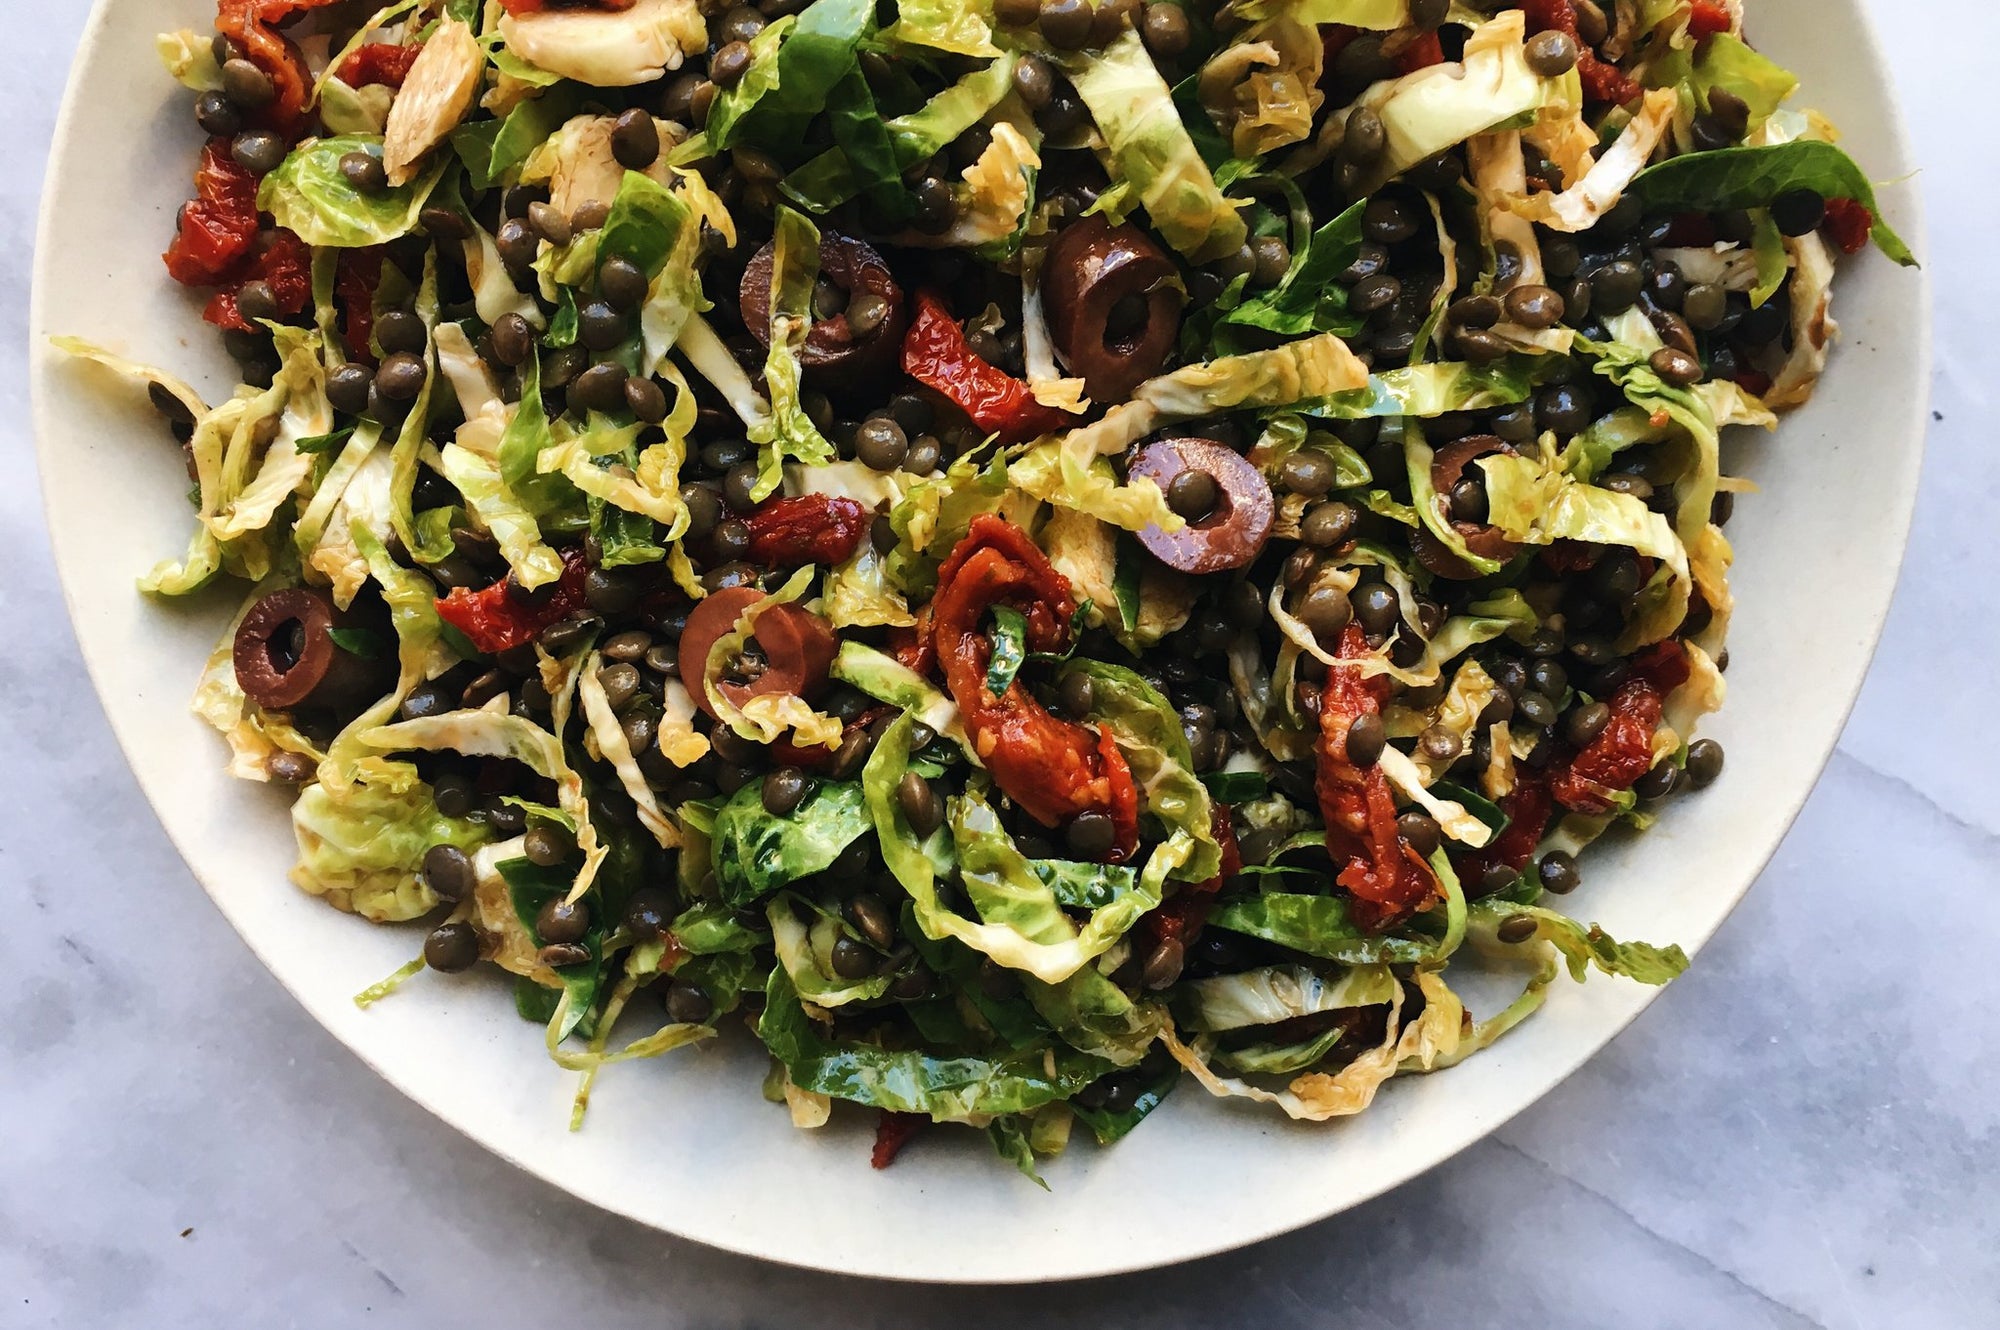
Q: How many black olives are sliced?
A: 6